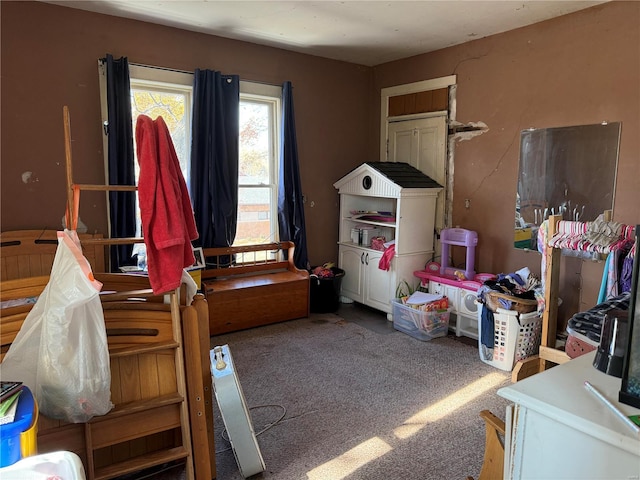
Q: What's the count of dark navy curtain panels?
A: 3